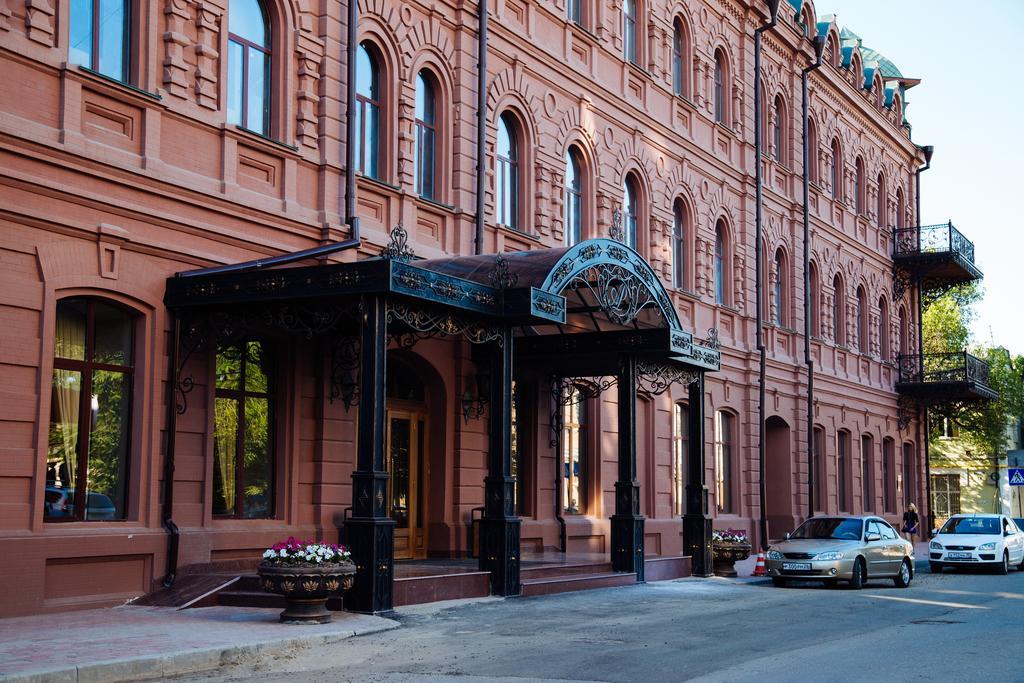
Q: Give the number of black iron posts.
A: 4